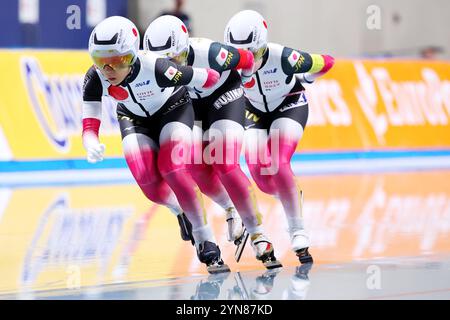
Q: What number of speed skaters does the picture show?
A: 3